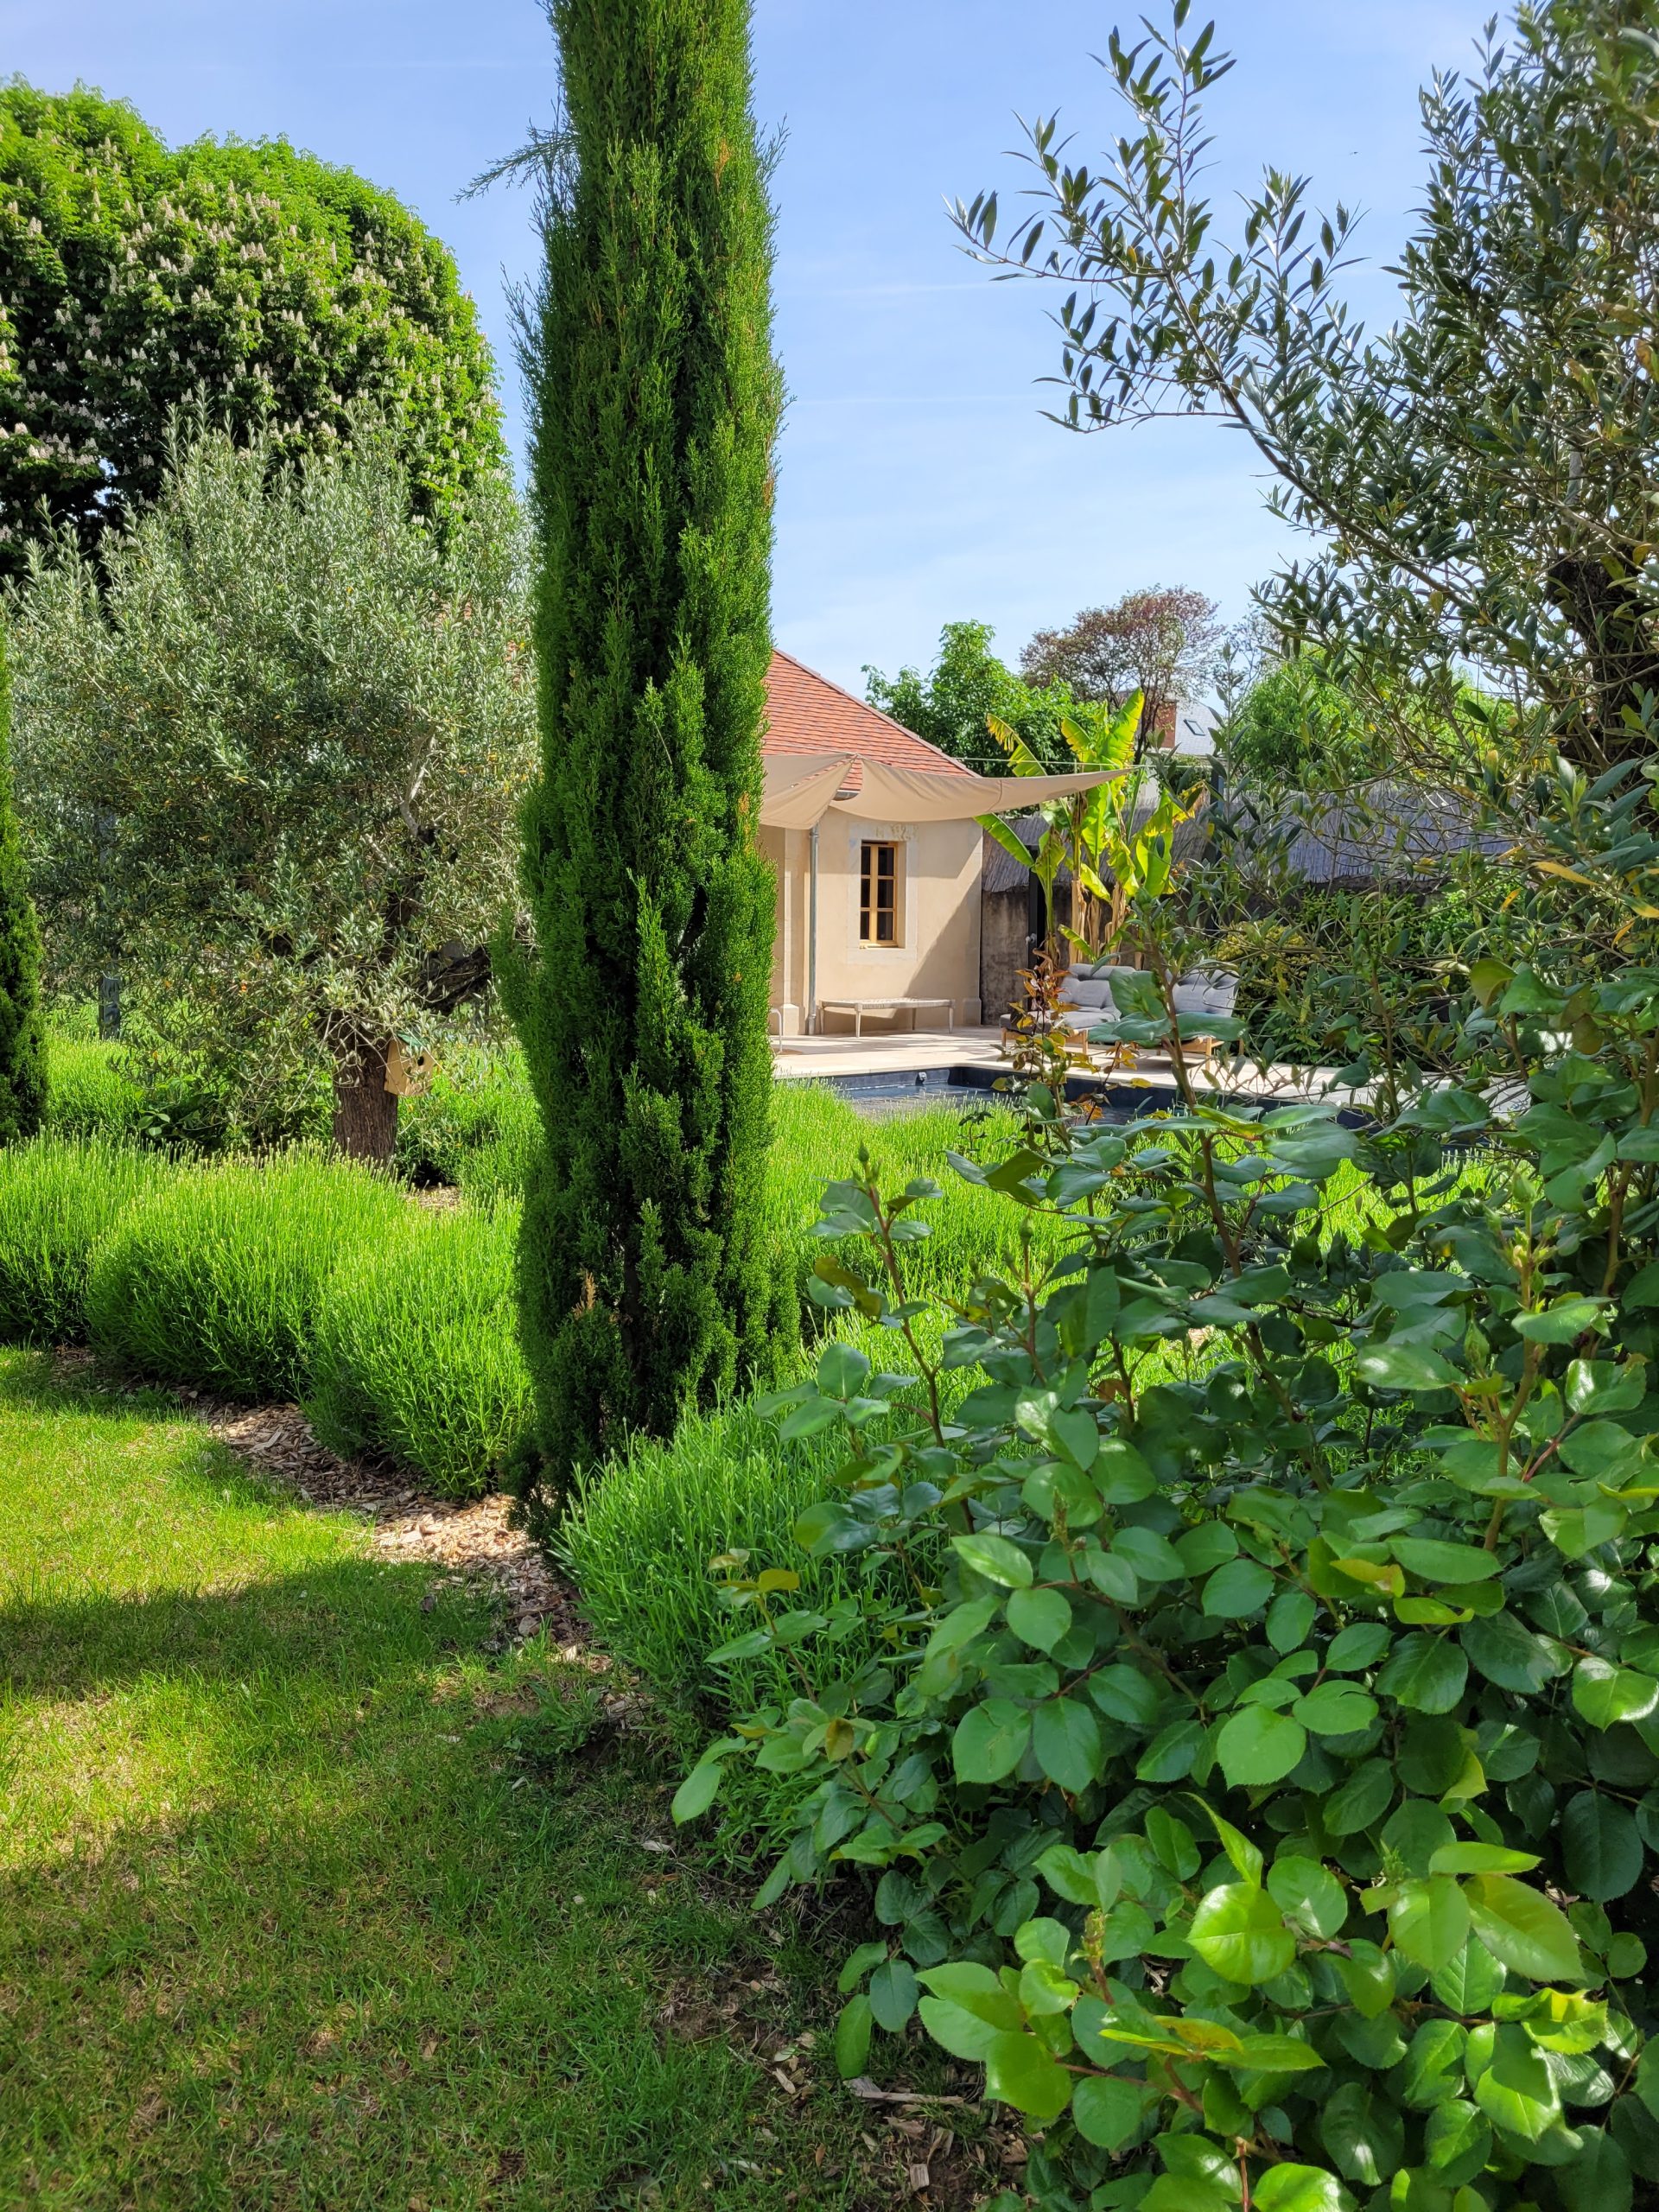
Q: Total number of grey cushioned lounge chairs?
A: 2